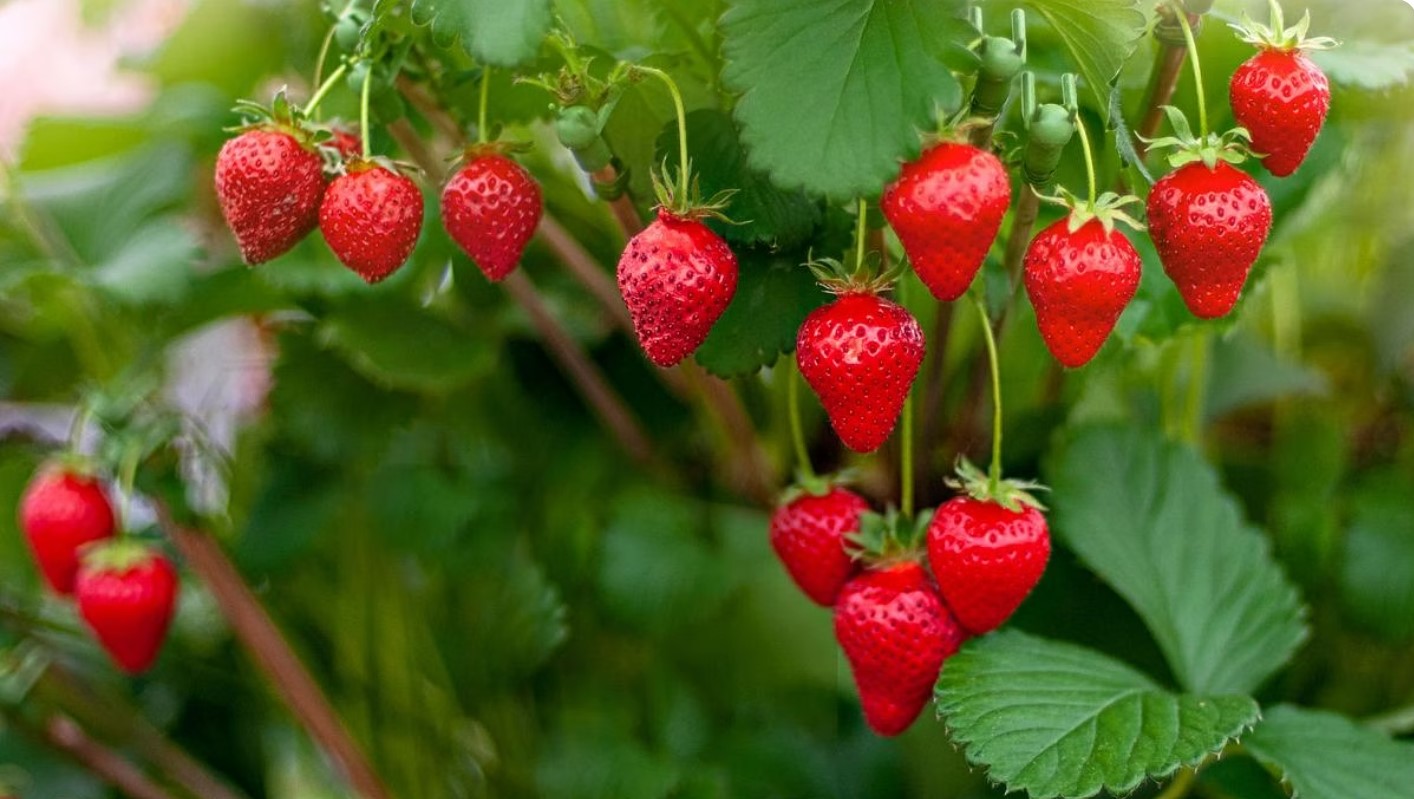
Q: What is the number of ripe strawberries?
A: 15